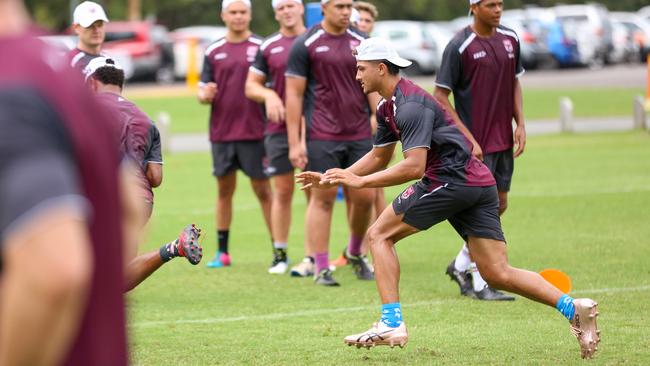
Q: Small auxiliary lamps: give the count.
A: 0